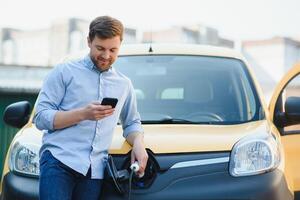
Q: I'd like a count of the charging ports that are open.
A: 1